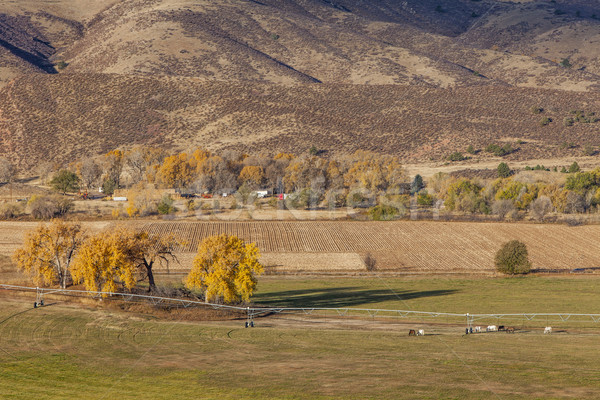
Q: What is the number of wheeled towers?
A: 3